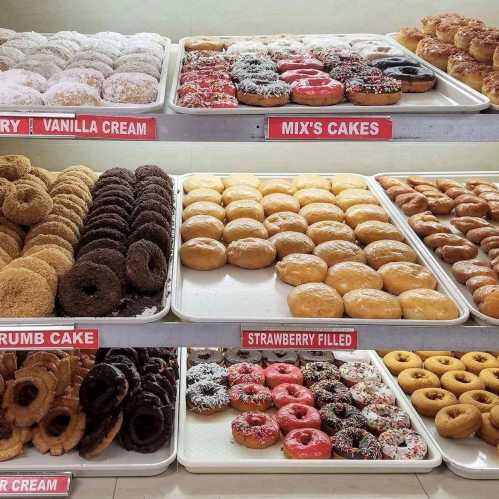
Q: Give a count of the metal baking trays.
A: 9